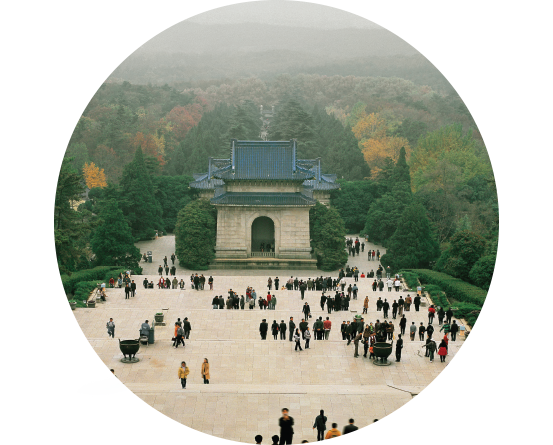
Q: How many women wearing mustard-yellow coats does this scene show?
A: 2